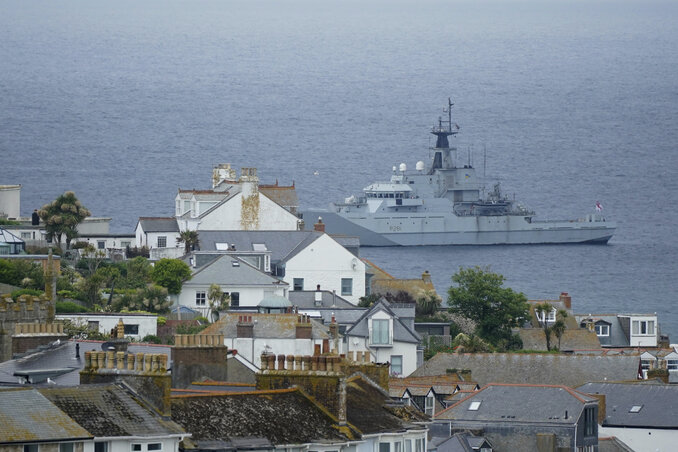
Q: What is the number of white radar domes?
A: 3